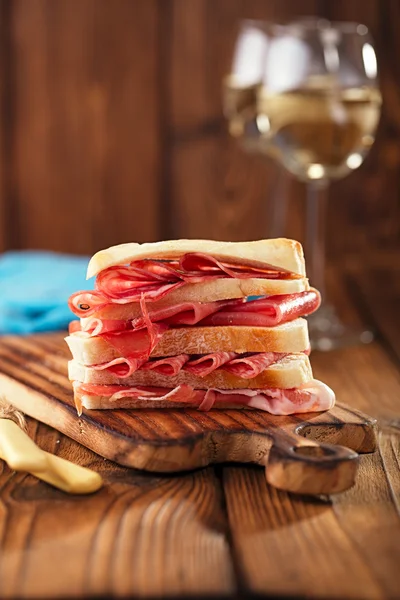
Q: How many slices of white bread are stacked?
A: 5